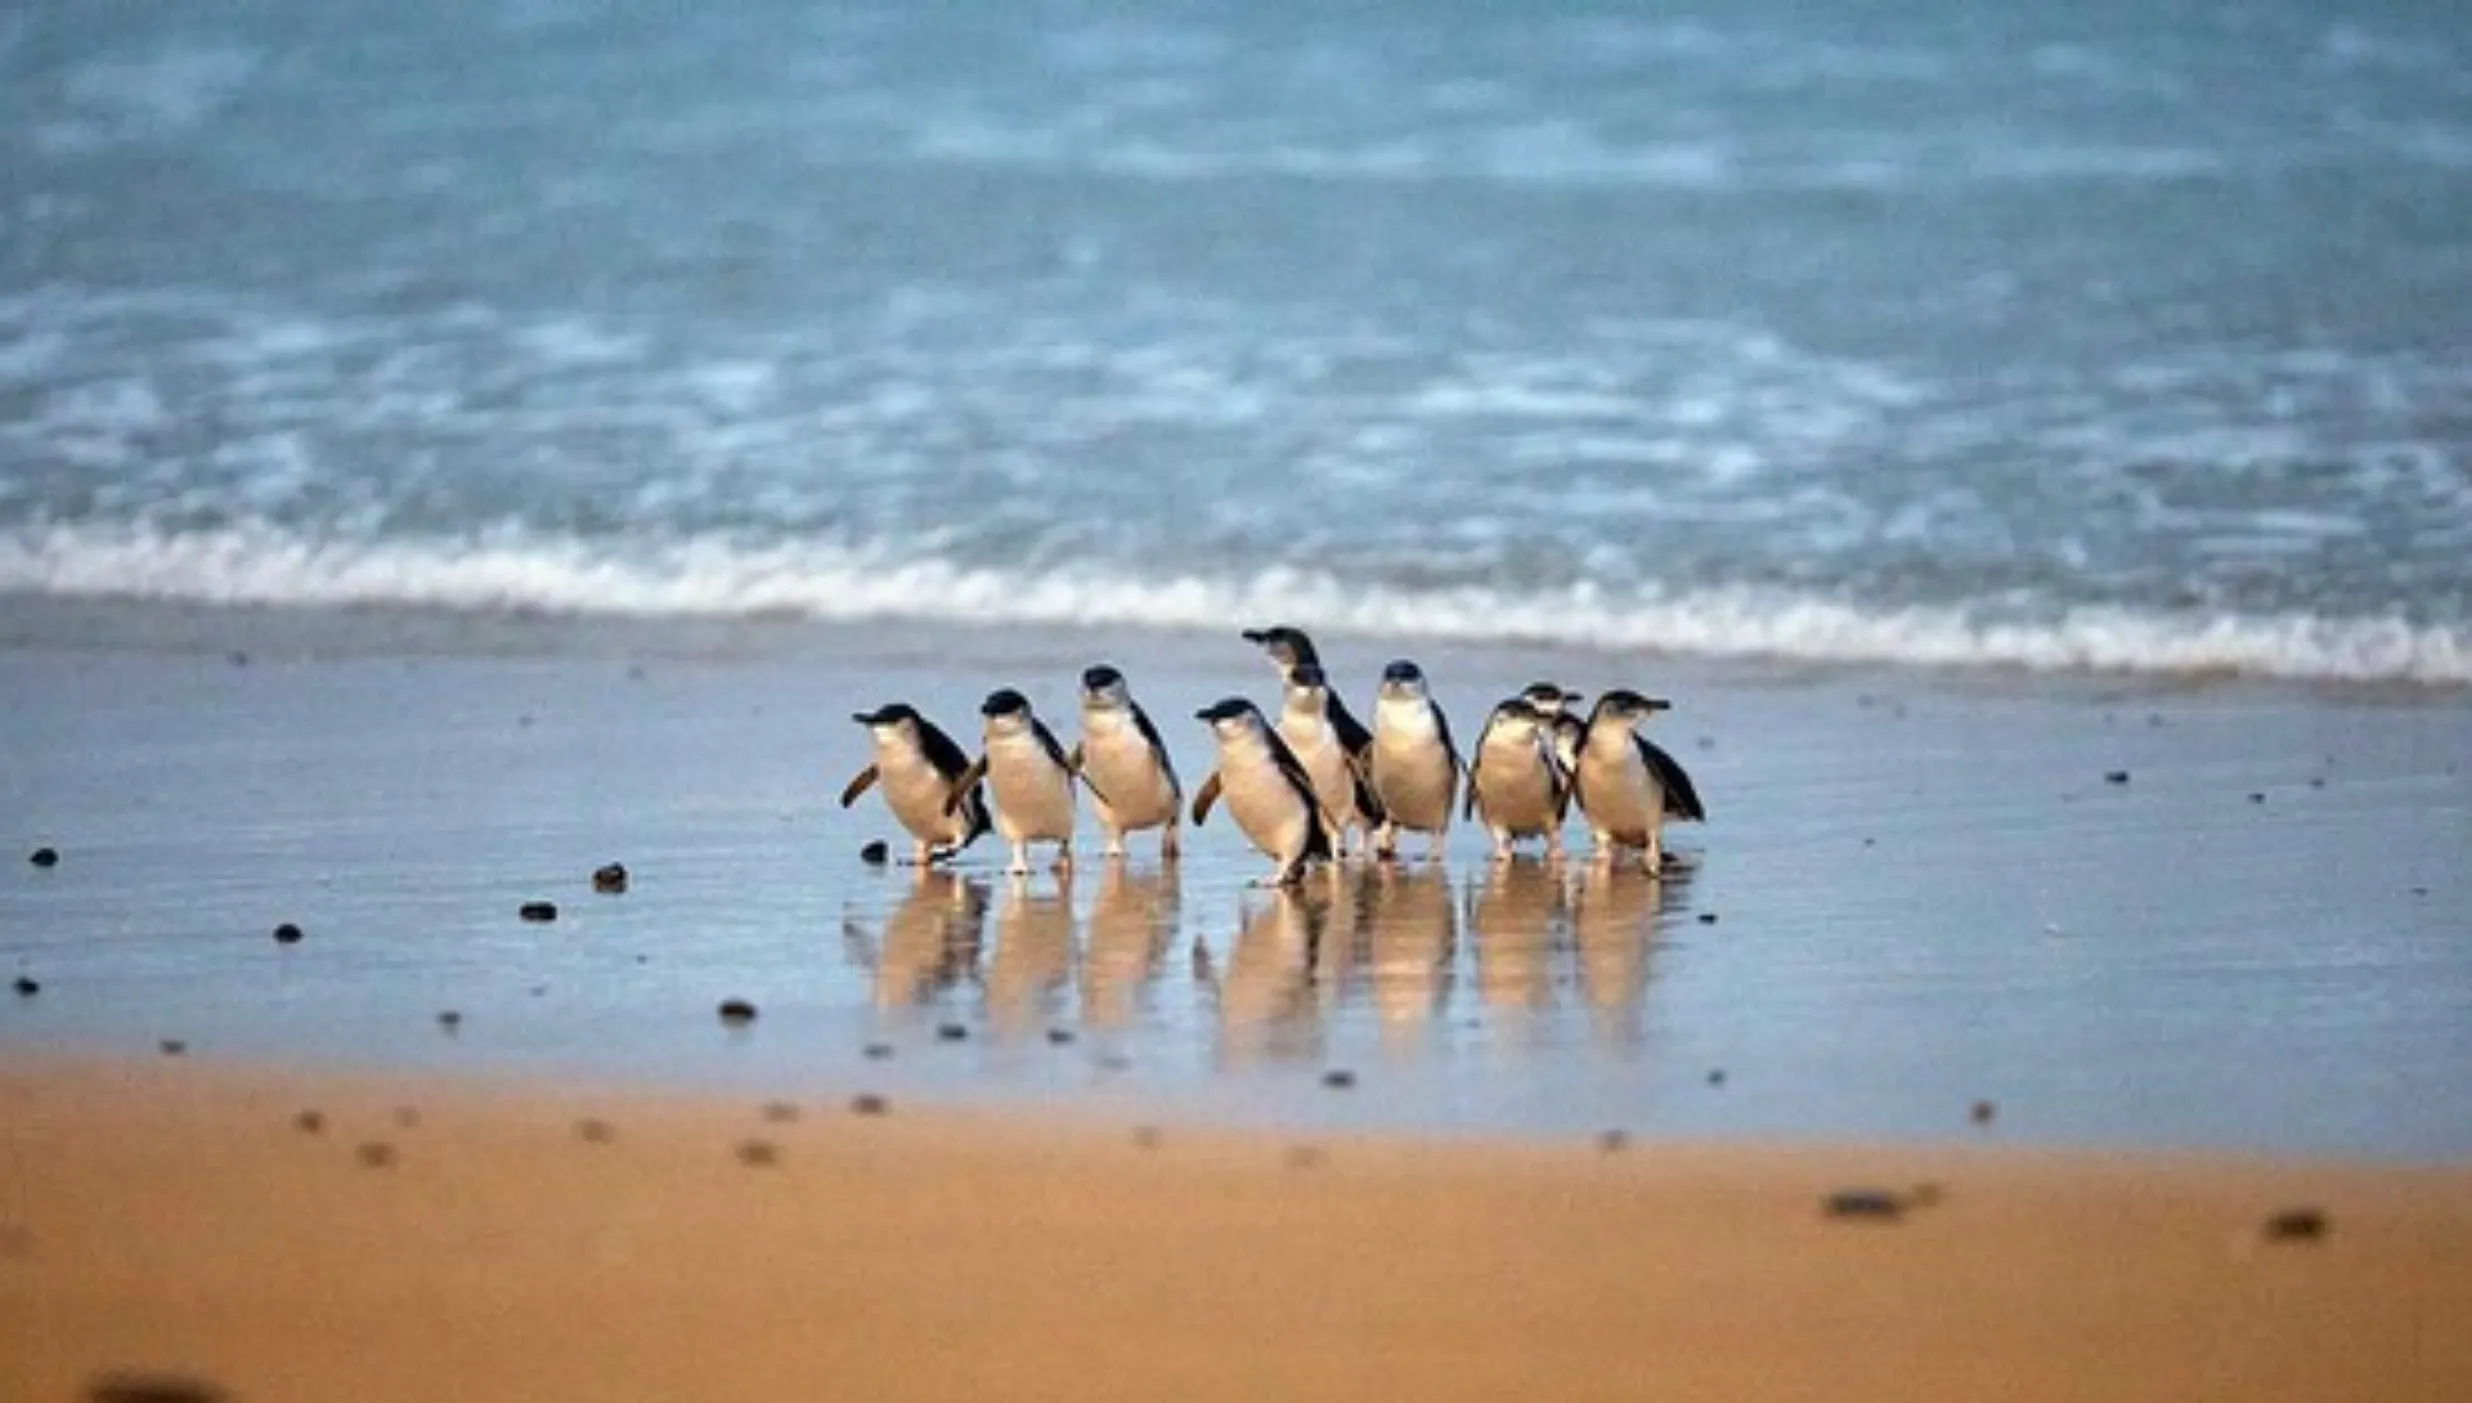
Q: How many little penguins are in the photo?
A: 10